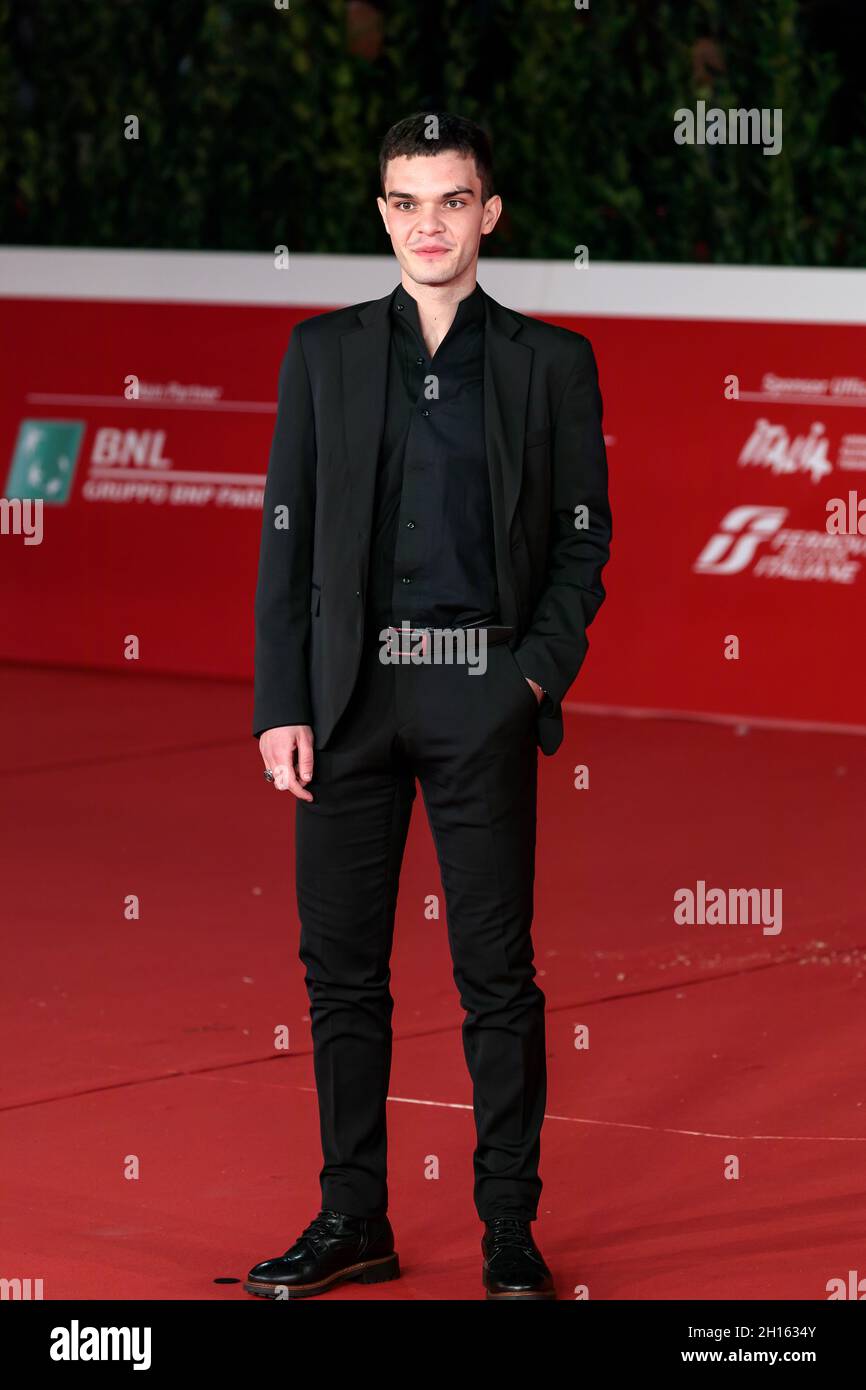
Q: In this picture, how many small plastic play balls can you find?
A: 0